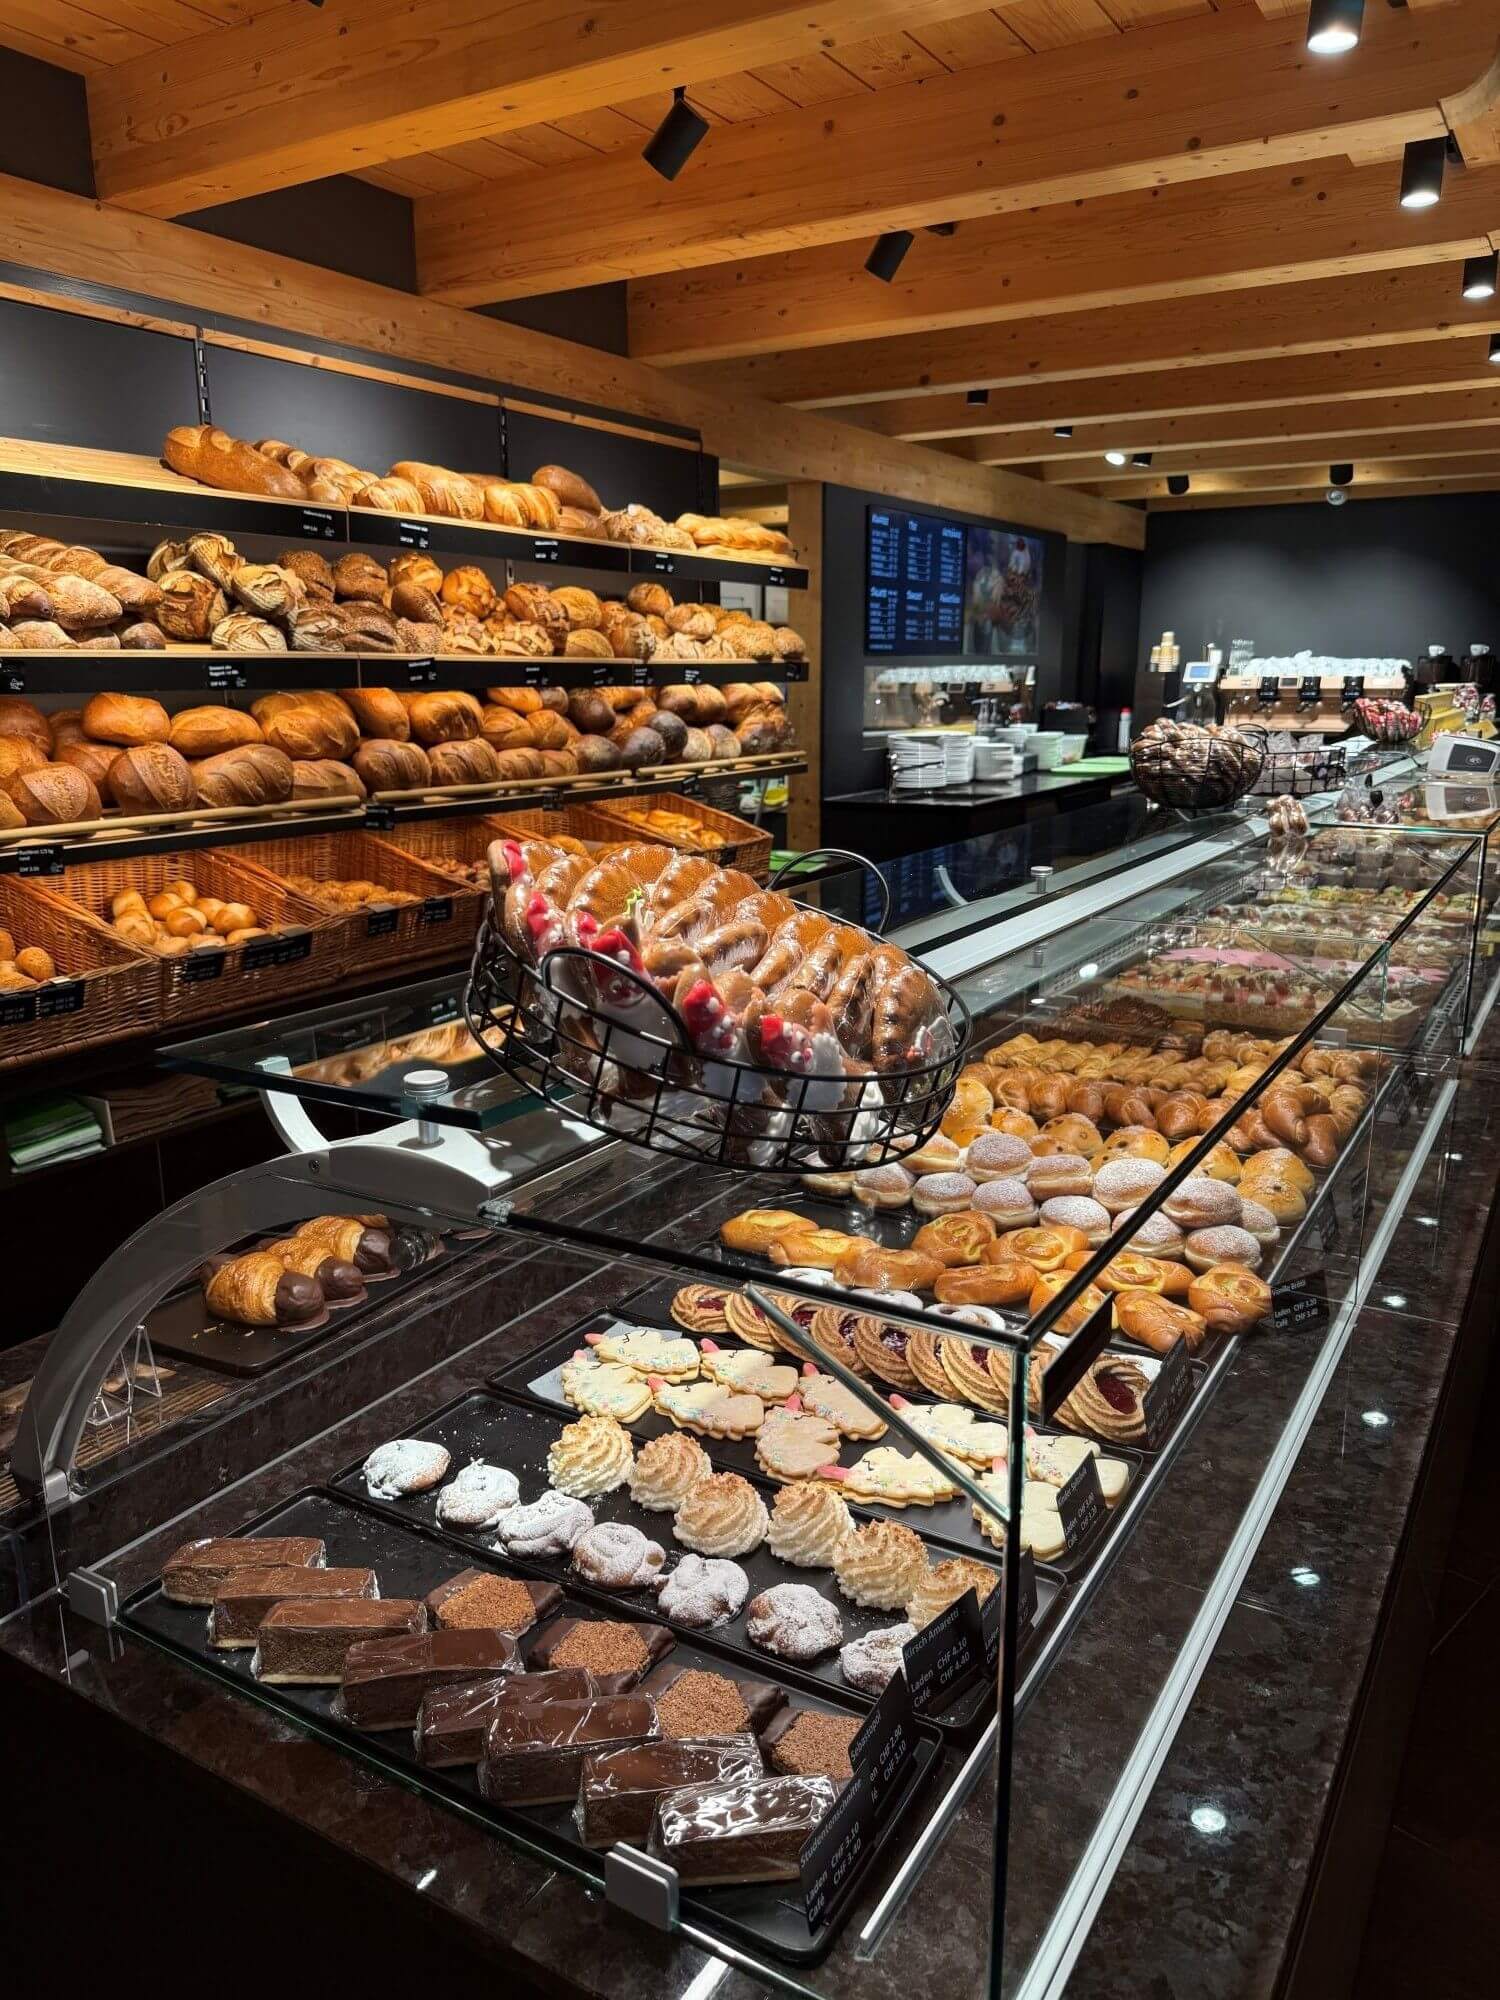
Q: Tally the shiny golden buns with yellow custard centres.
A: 10